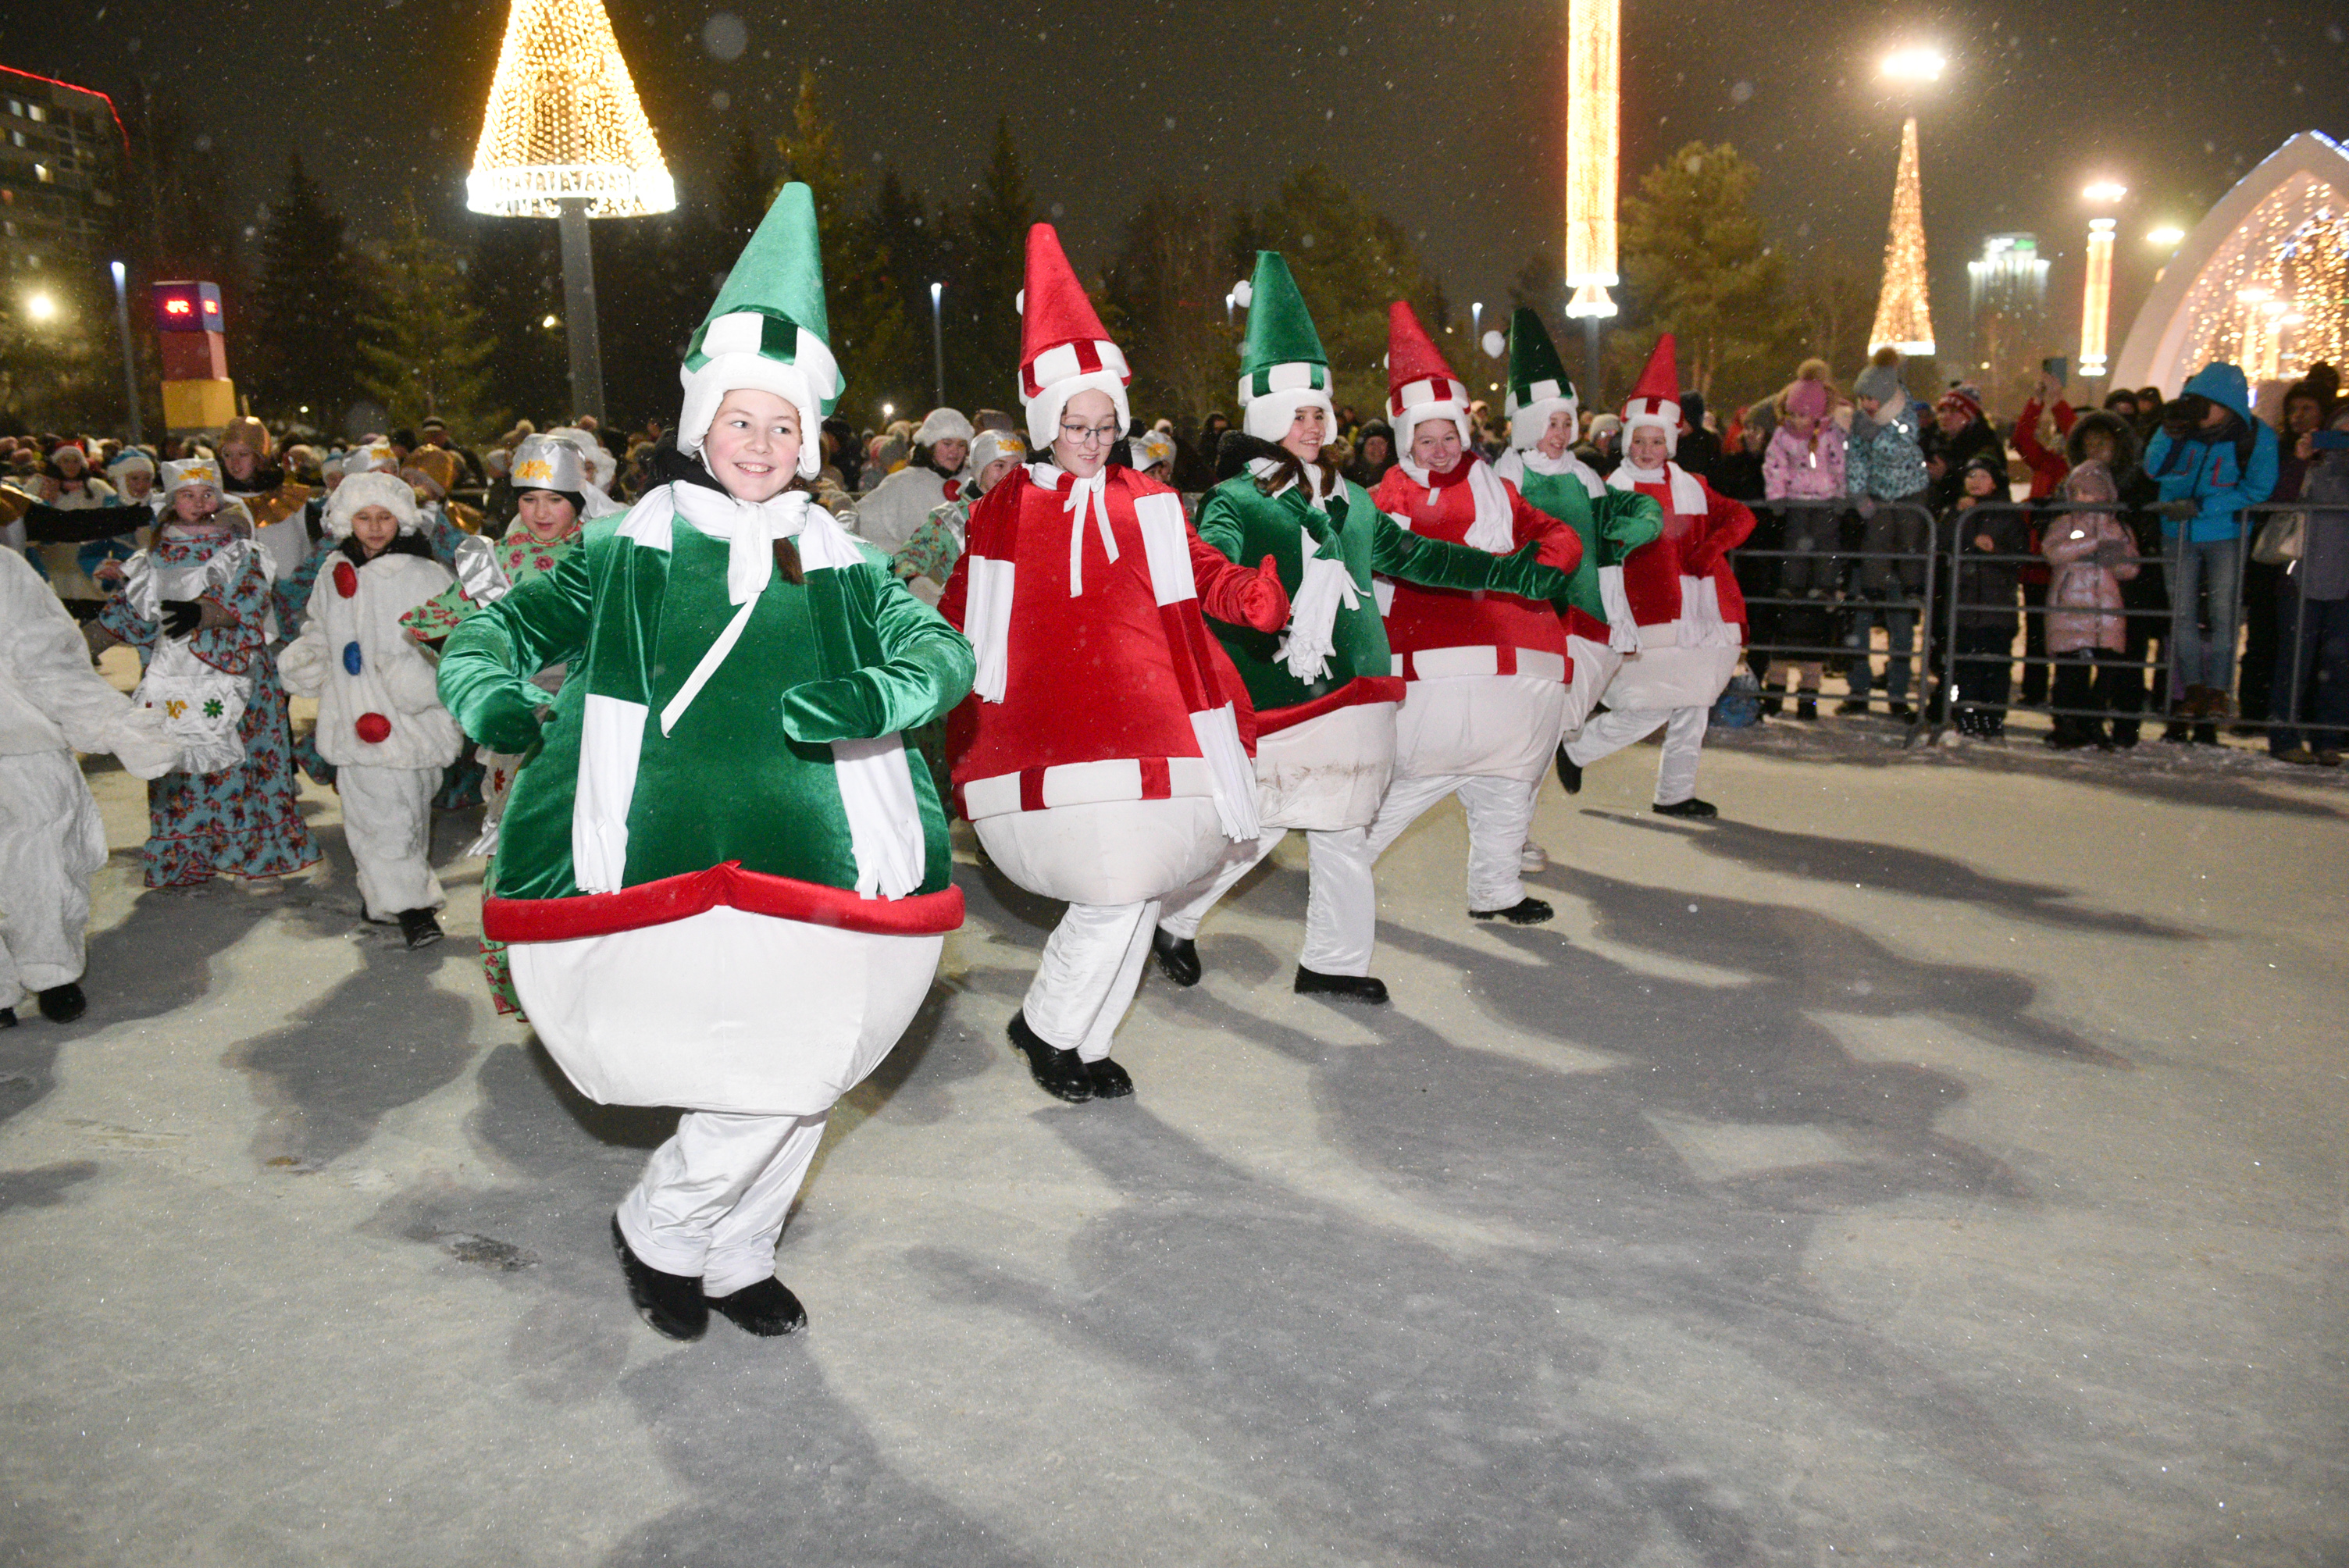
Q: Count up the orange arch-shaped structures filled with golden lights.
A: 1